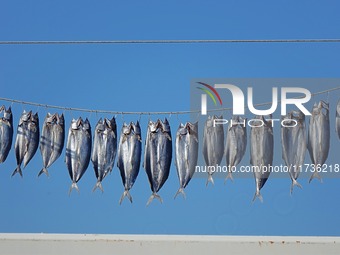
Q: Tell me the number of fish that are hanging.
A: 14